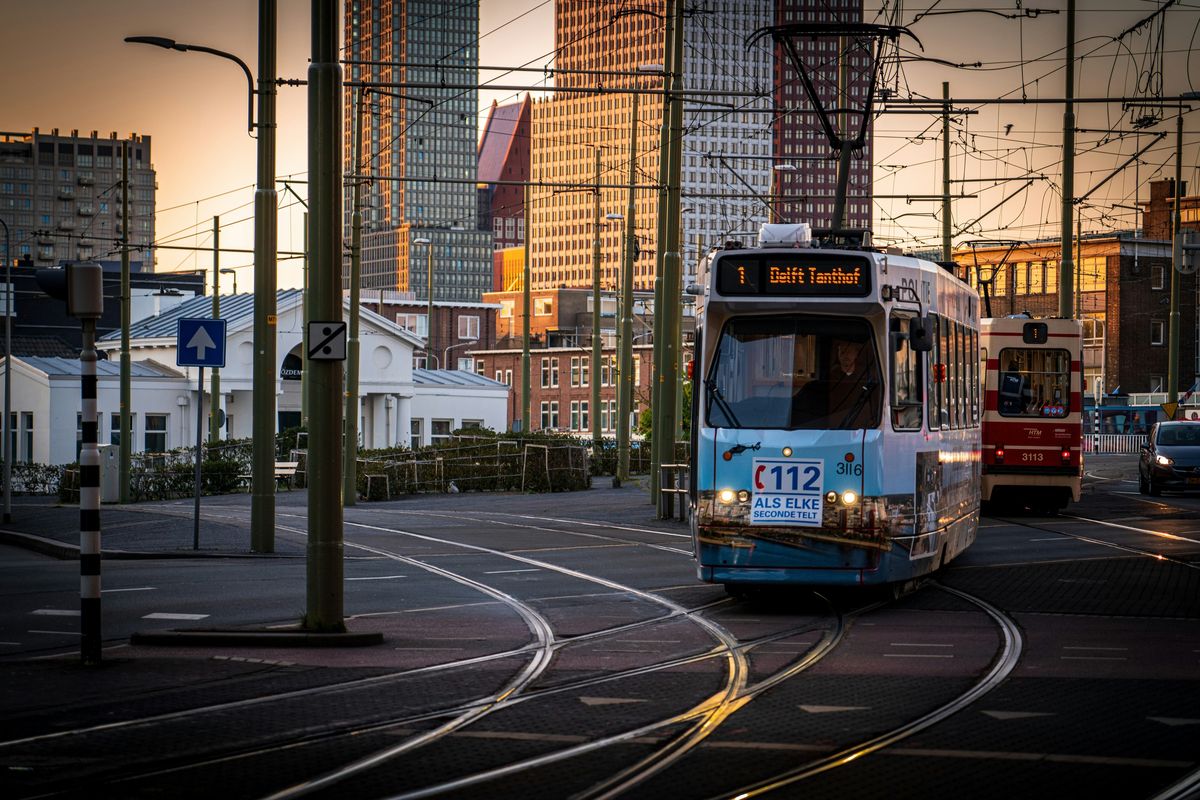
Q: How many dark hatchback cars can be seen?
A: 1